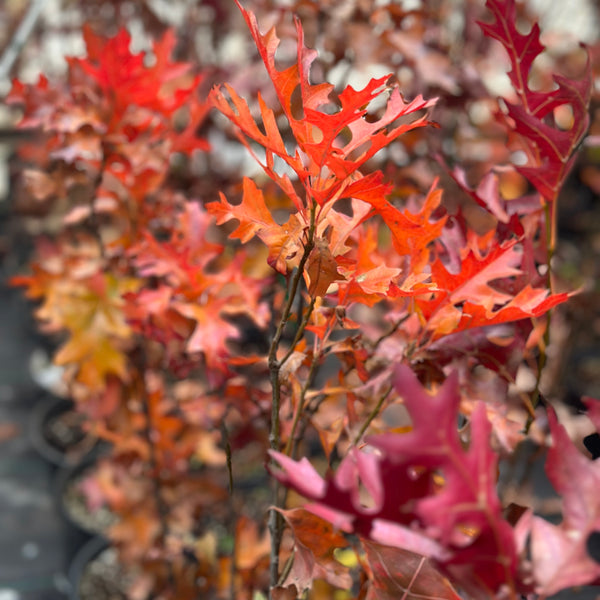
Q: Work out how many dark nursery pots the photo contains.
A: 3